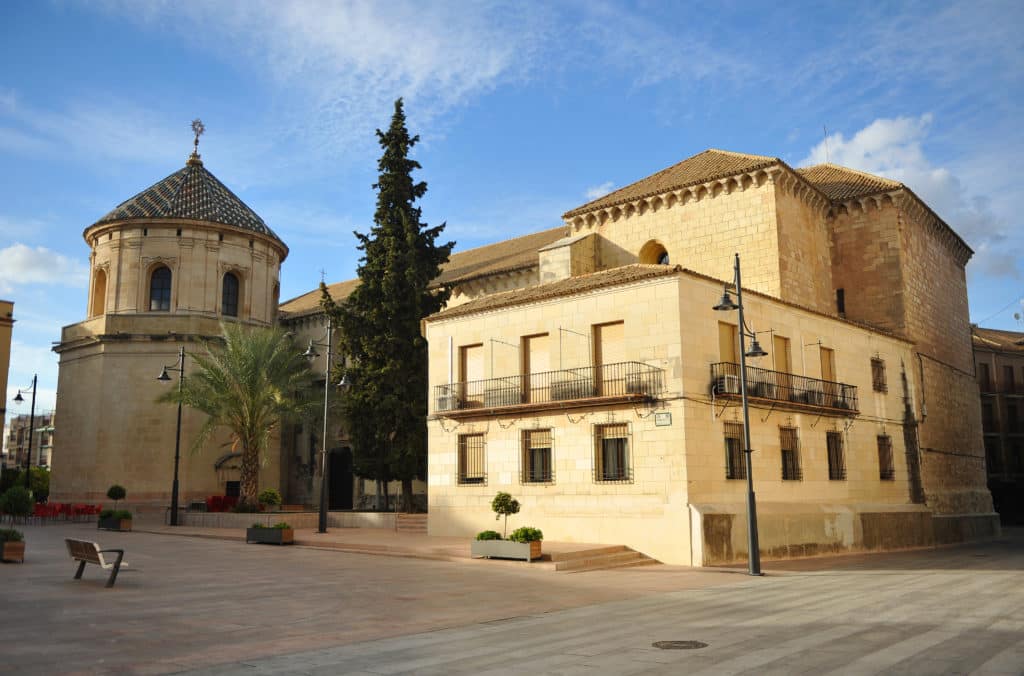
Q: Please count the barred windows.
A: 8